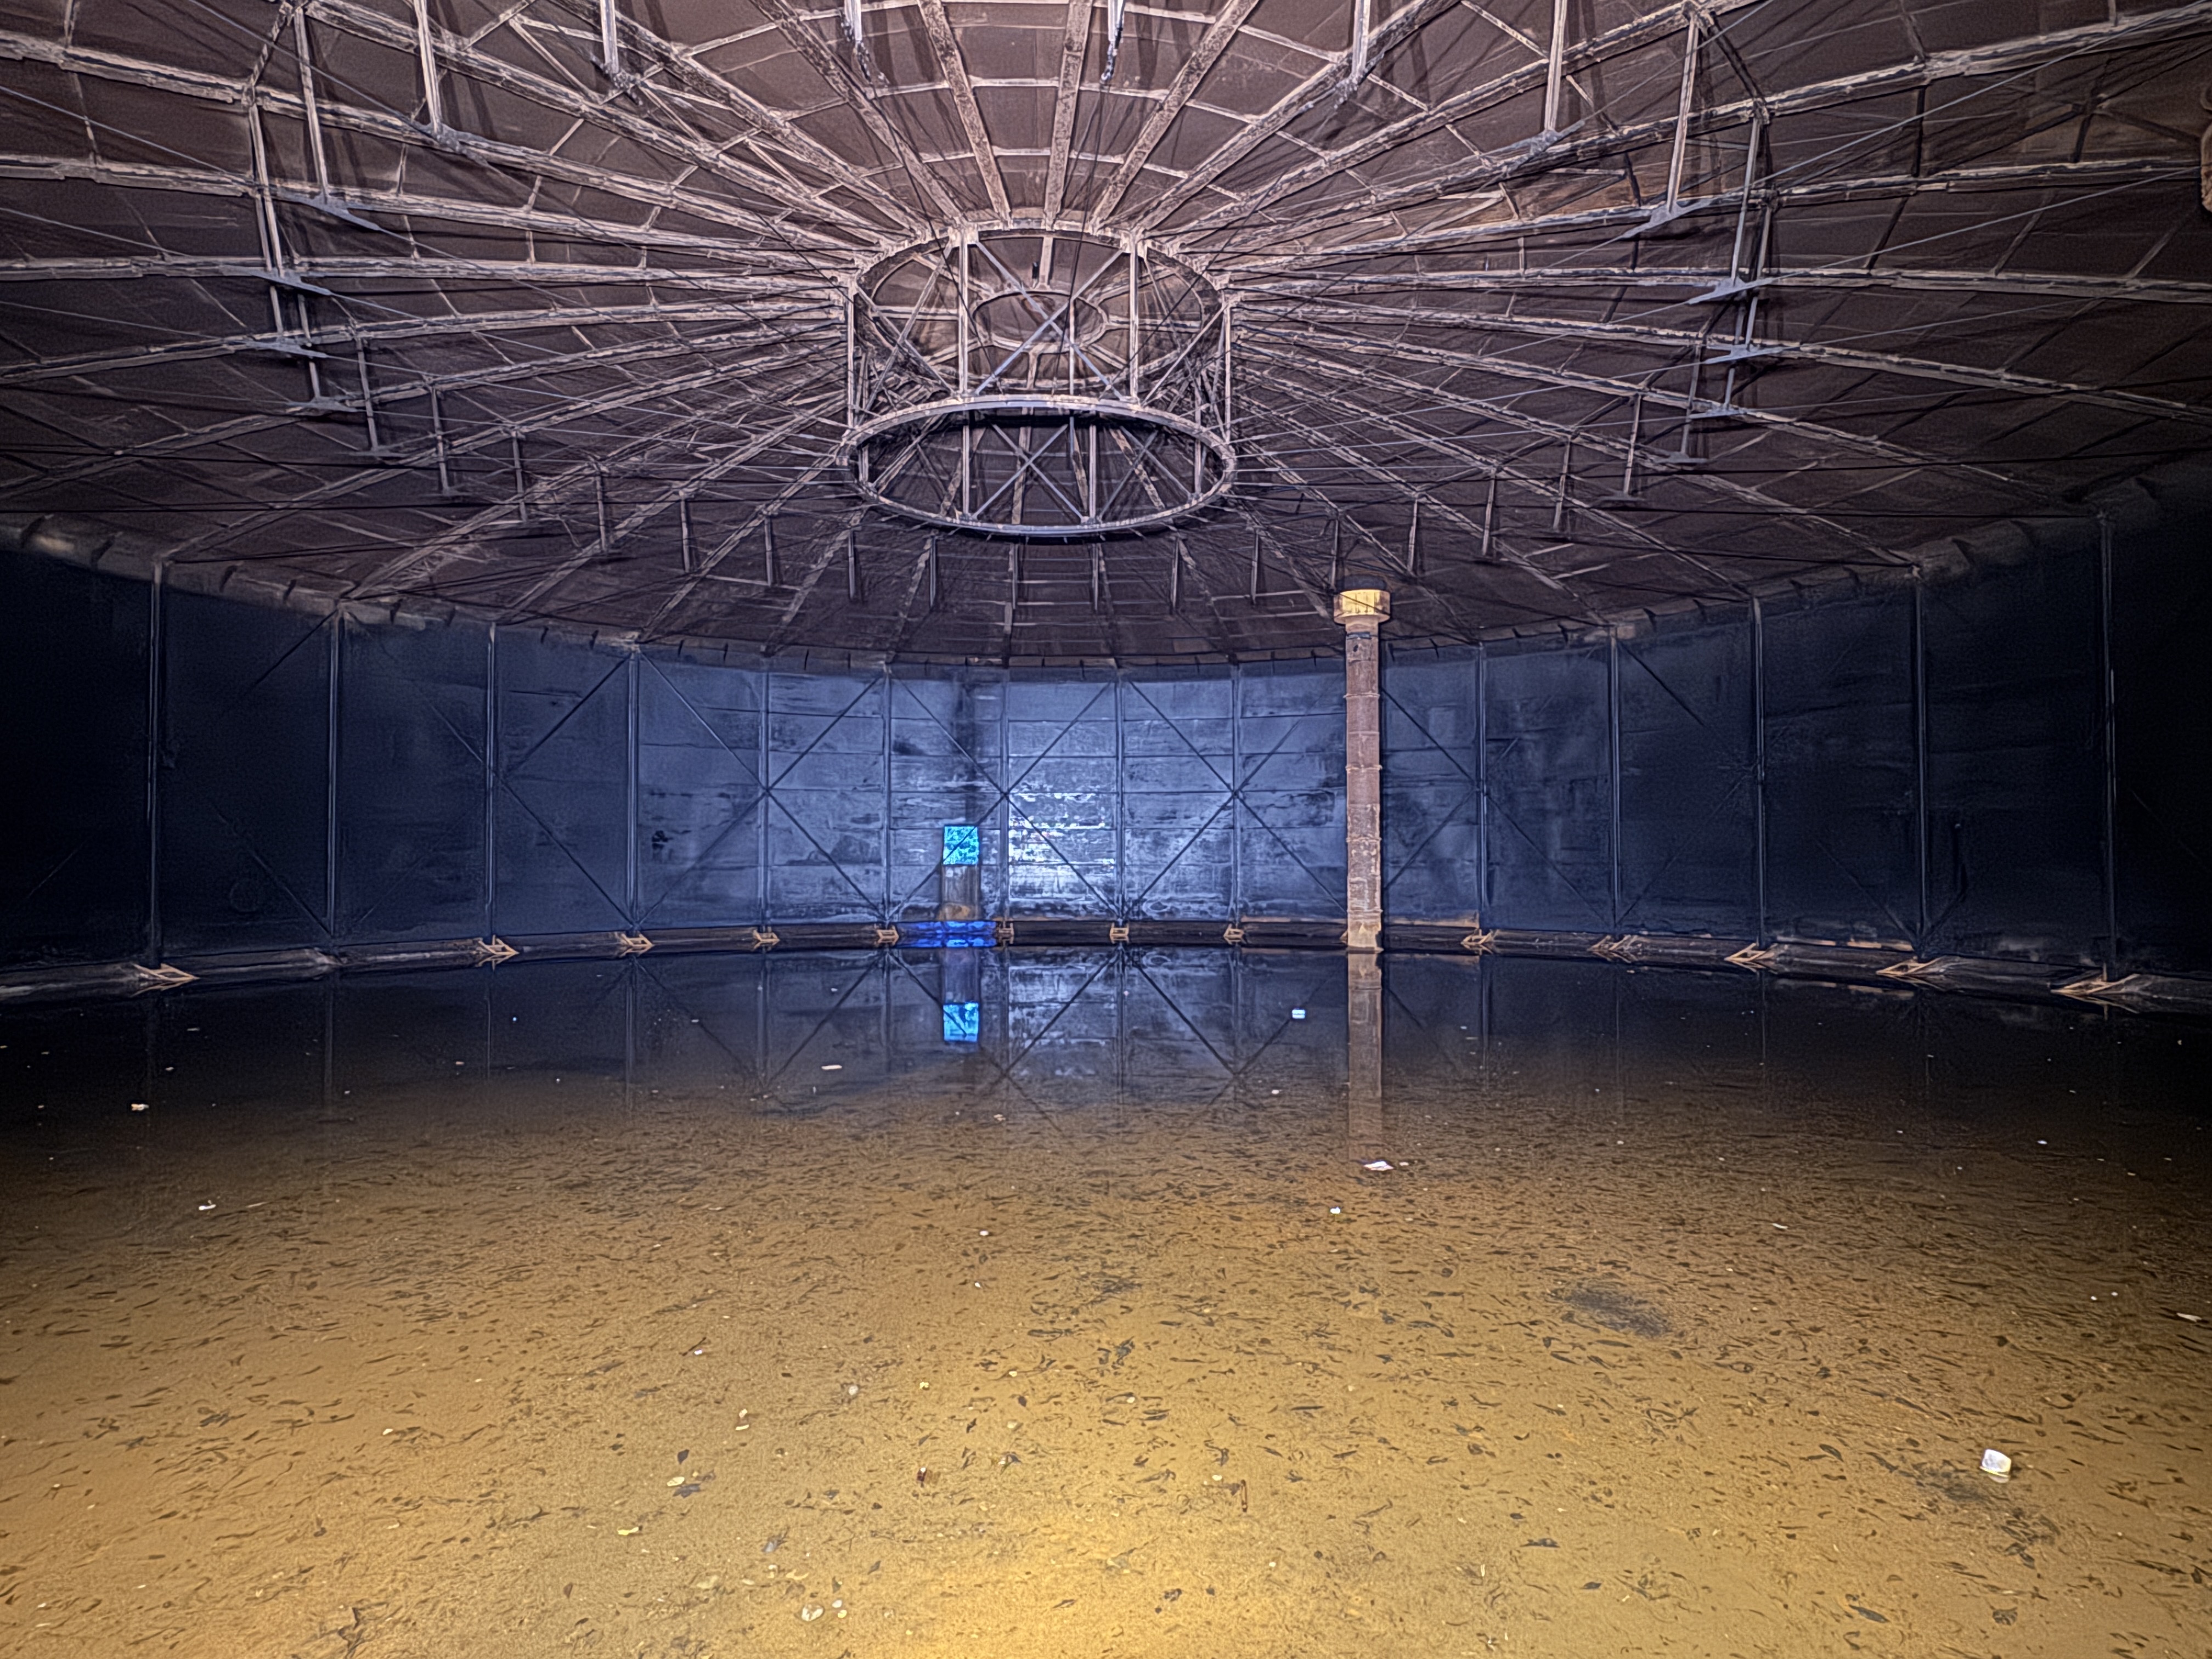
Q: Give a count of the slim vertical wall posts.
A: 14